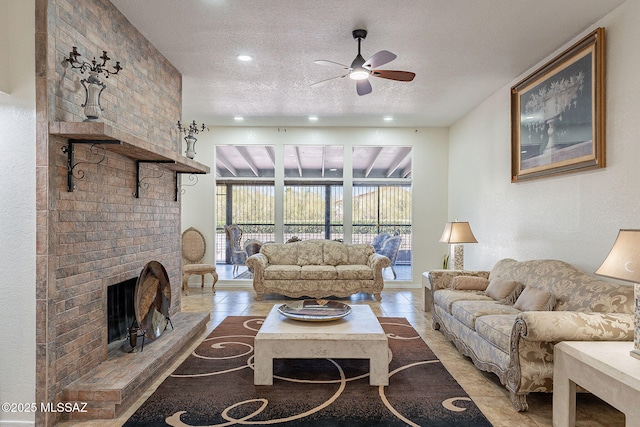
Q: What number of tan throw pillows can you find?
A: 3